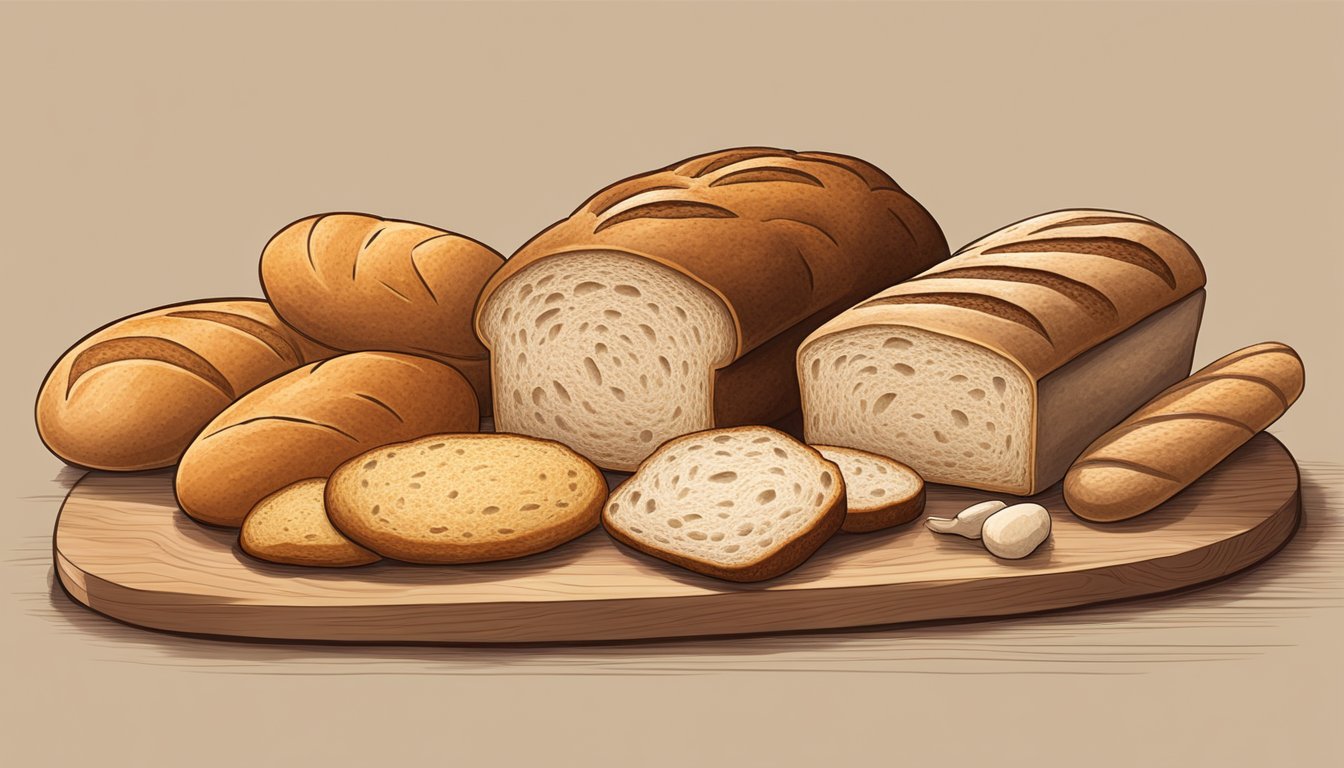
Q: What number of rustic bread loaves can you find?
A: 6